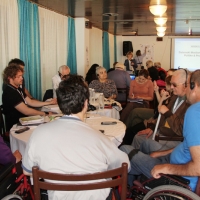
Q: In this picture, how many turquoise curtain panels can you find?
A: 4